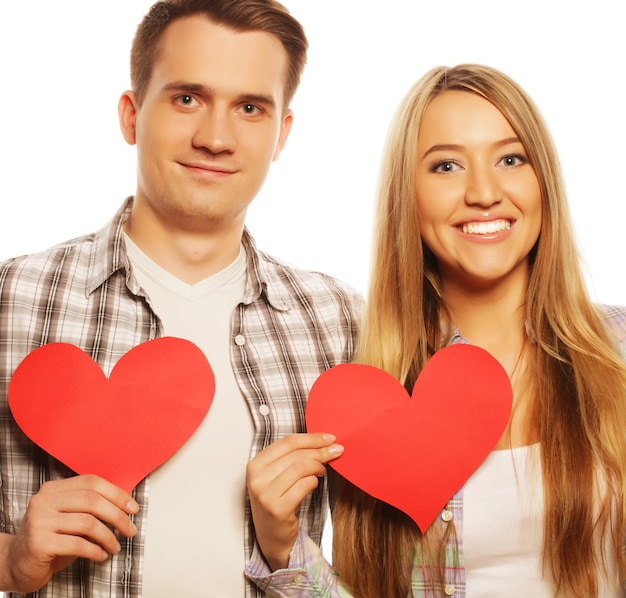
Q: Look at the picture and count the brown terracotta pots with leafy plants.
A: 0